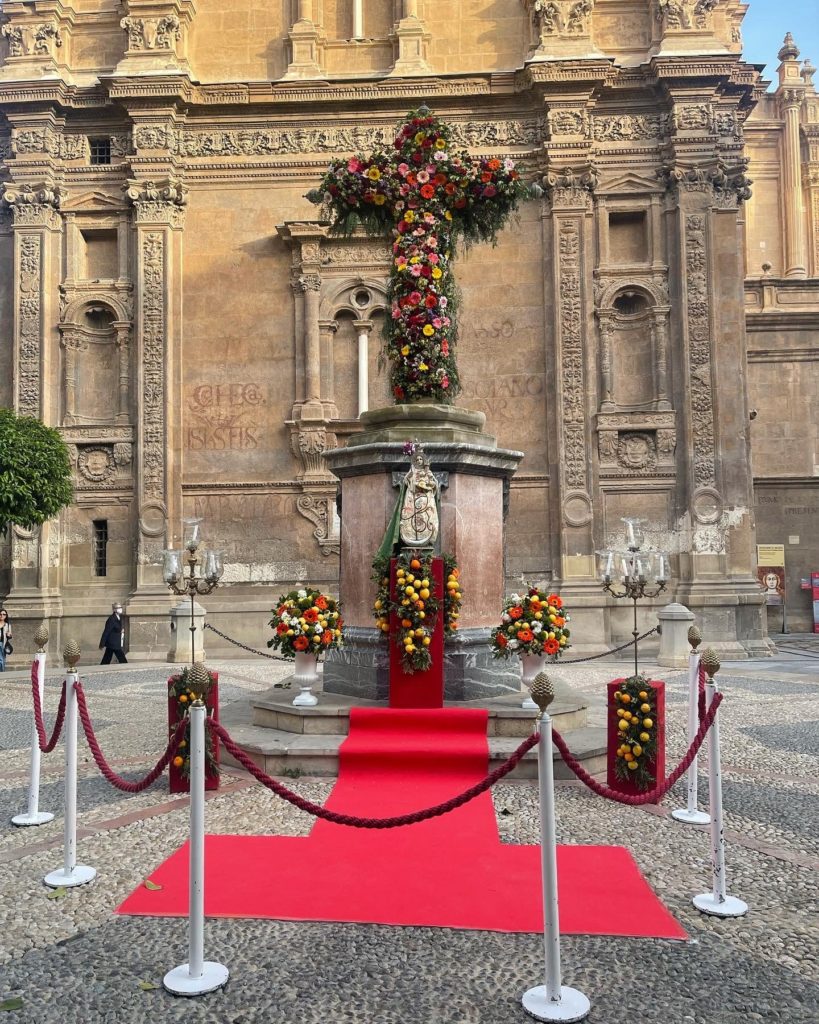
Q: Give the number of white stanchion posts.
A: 6